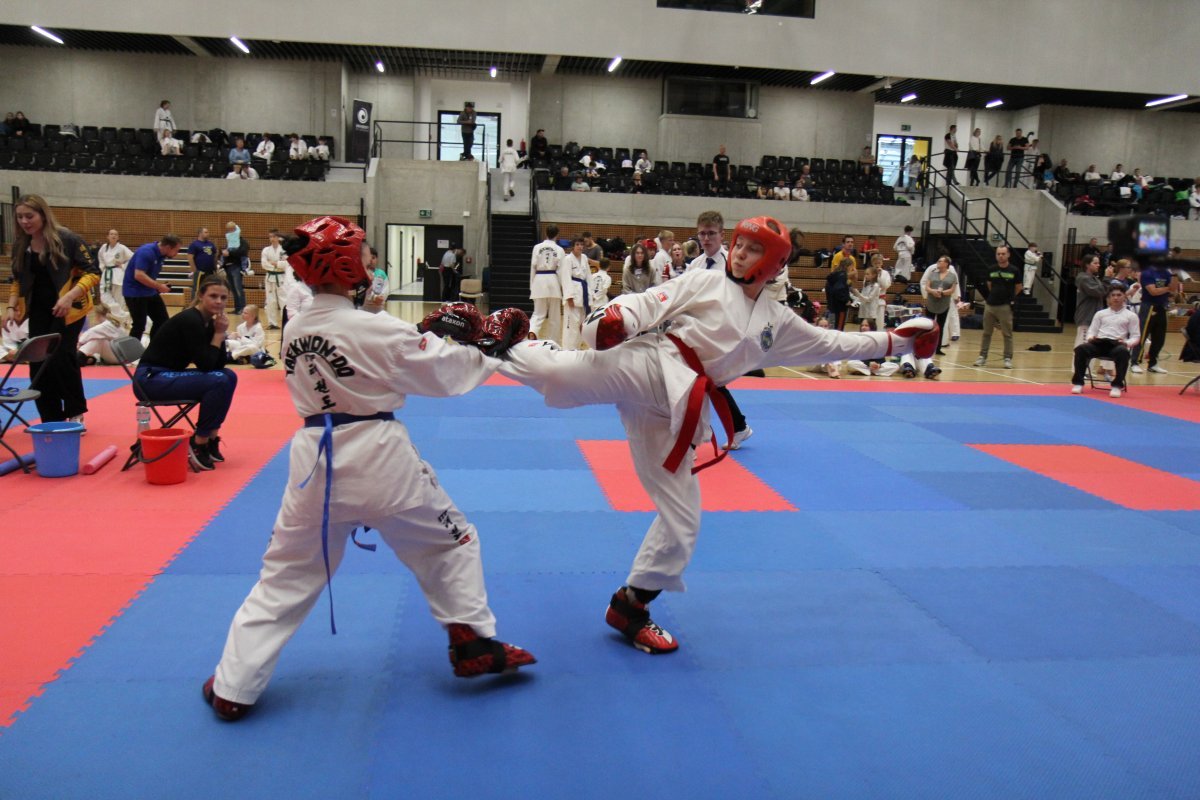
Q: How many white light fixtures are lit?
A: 9